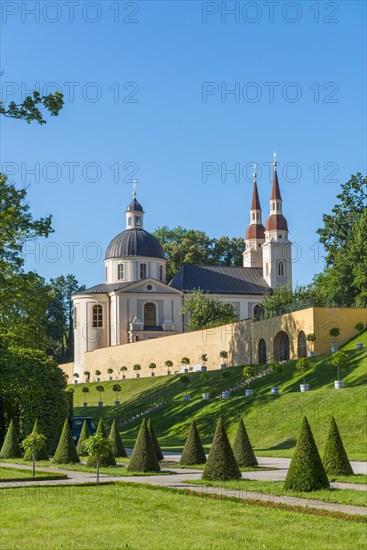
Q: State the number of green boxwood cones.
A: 13